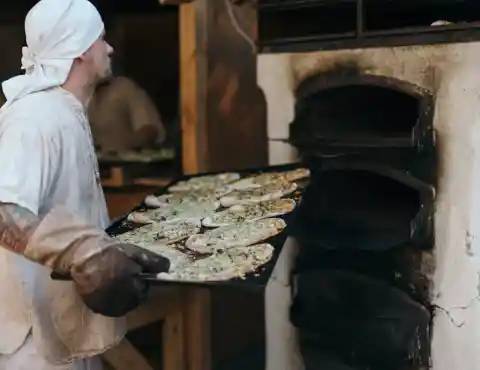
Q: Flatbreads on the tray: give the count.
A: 10